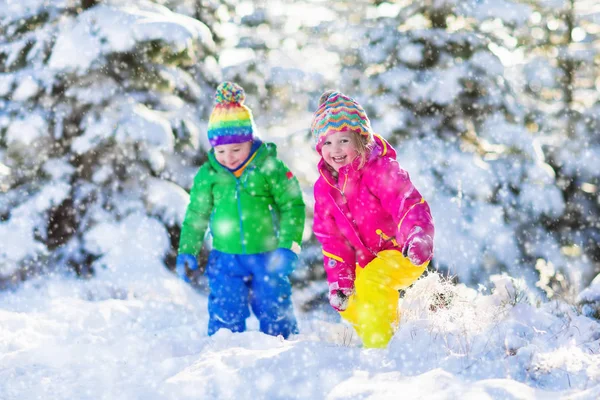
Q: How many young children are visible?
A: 2